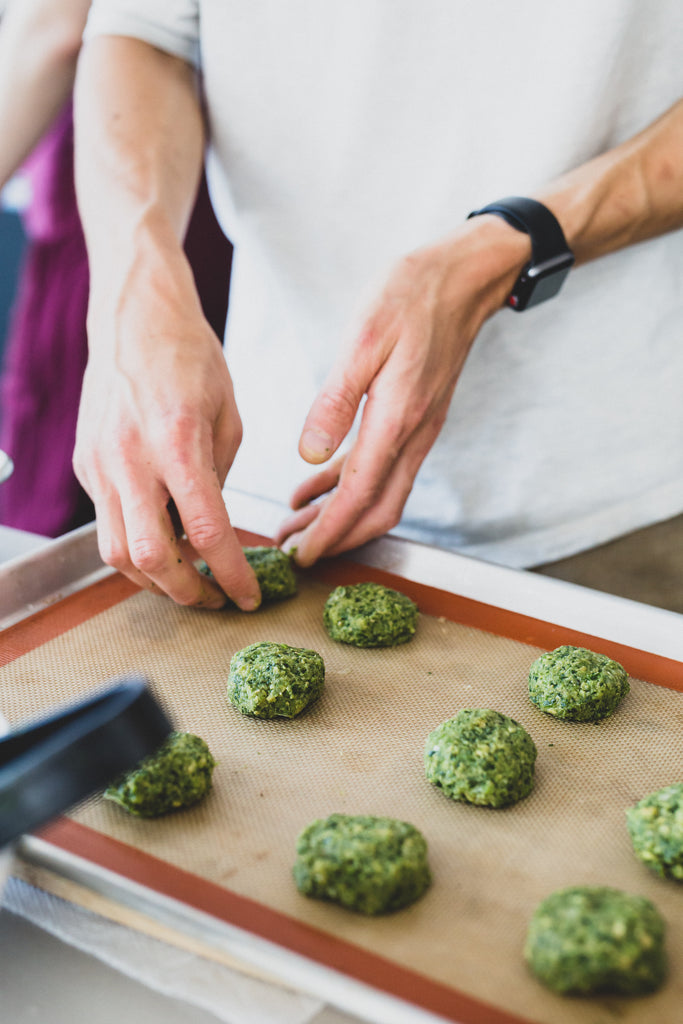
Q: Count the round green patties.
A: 9